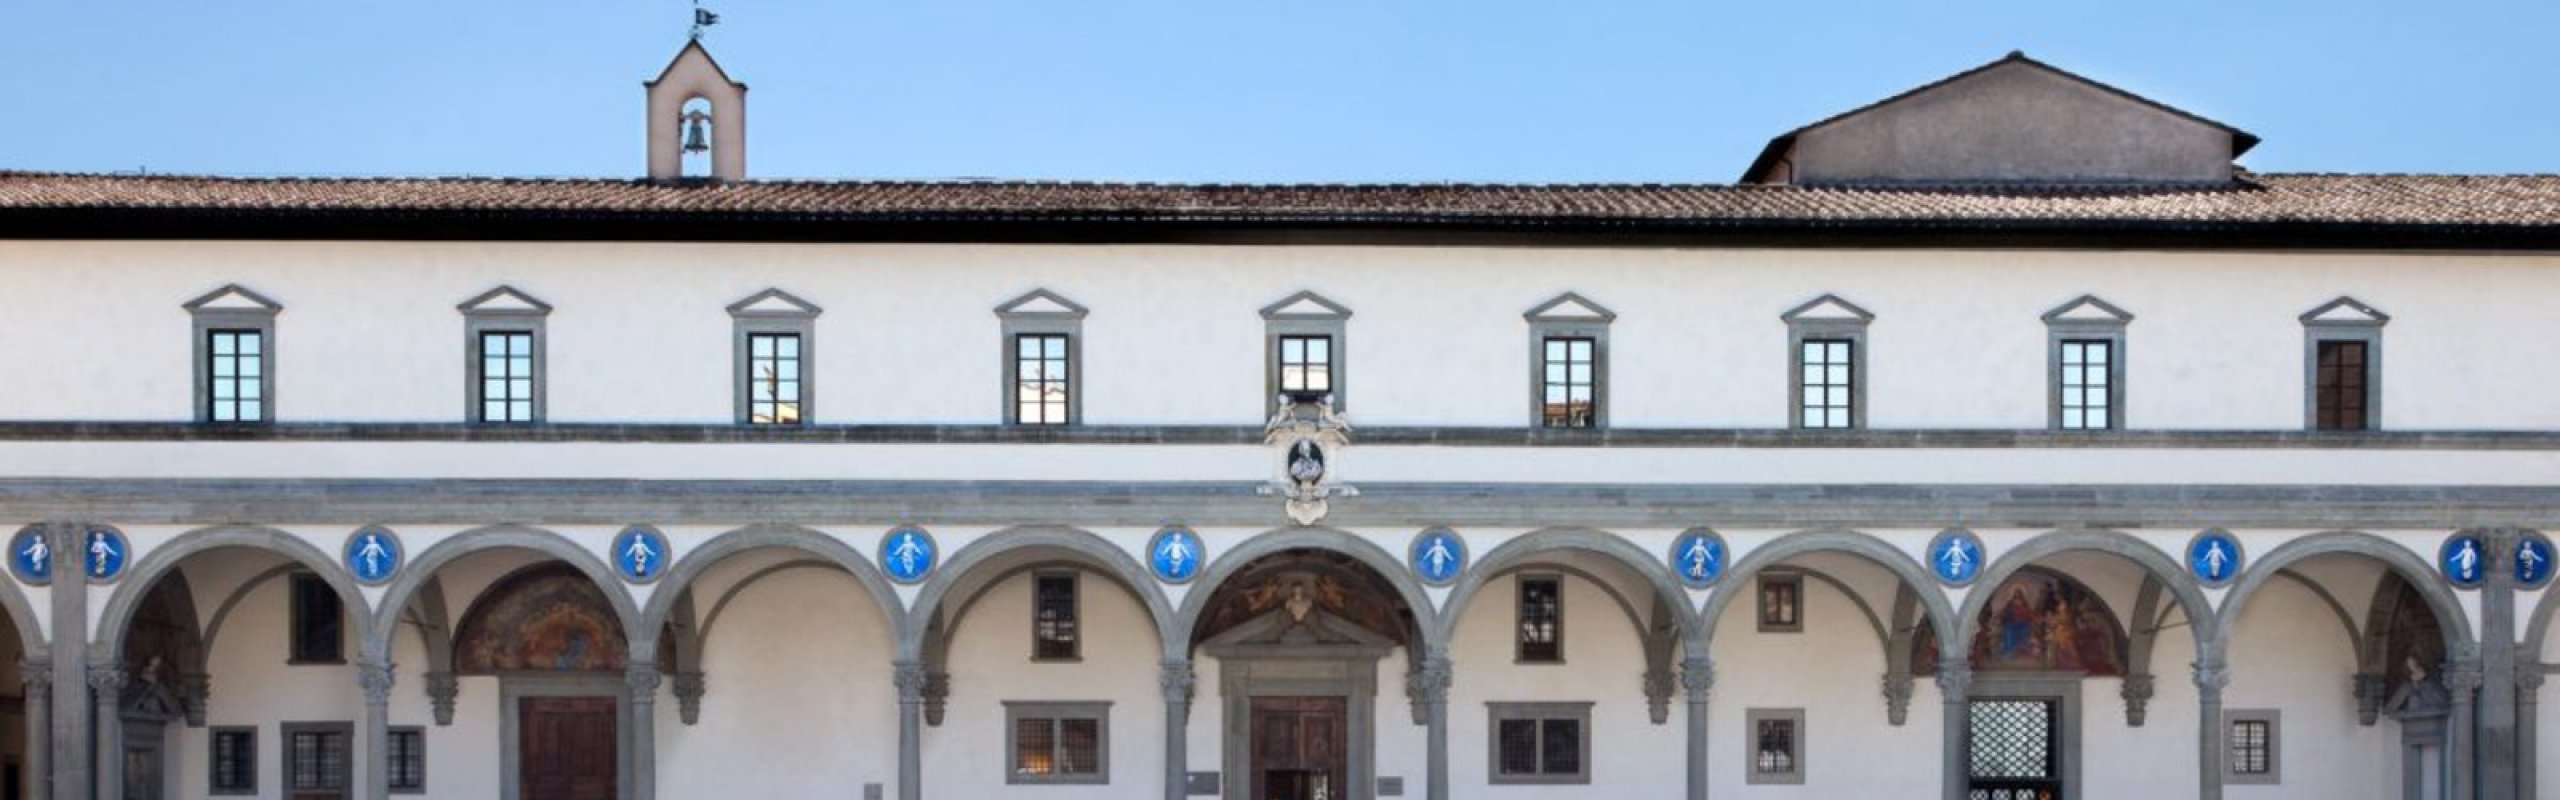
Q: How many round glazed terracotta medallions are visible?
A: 12